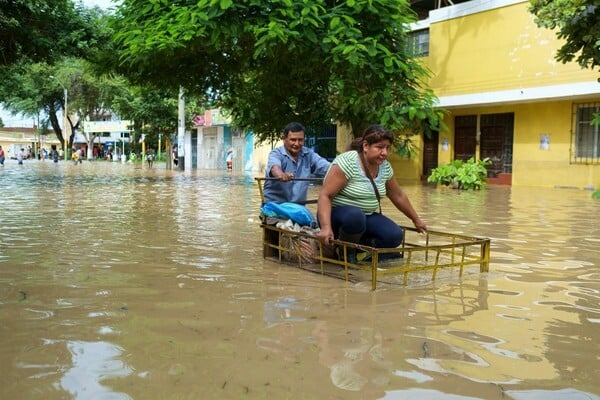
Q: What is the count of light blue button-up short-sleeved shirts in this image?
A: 1